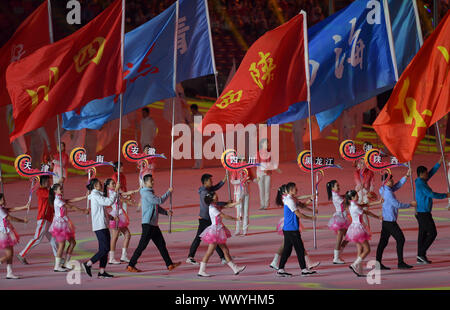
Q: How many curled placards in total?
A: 7